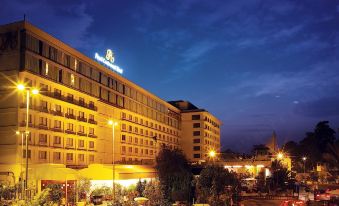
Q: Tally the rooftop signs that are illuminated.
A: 1